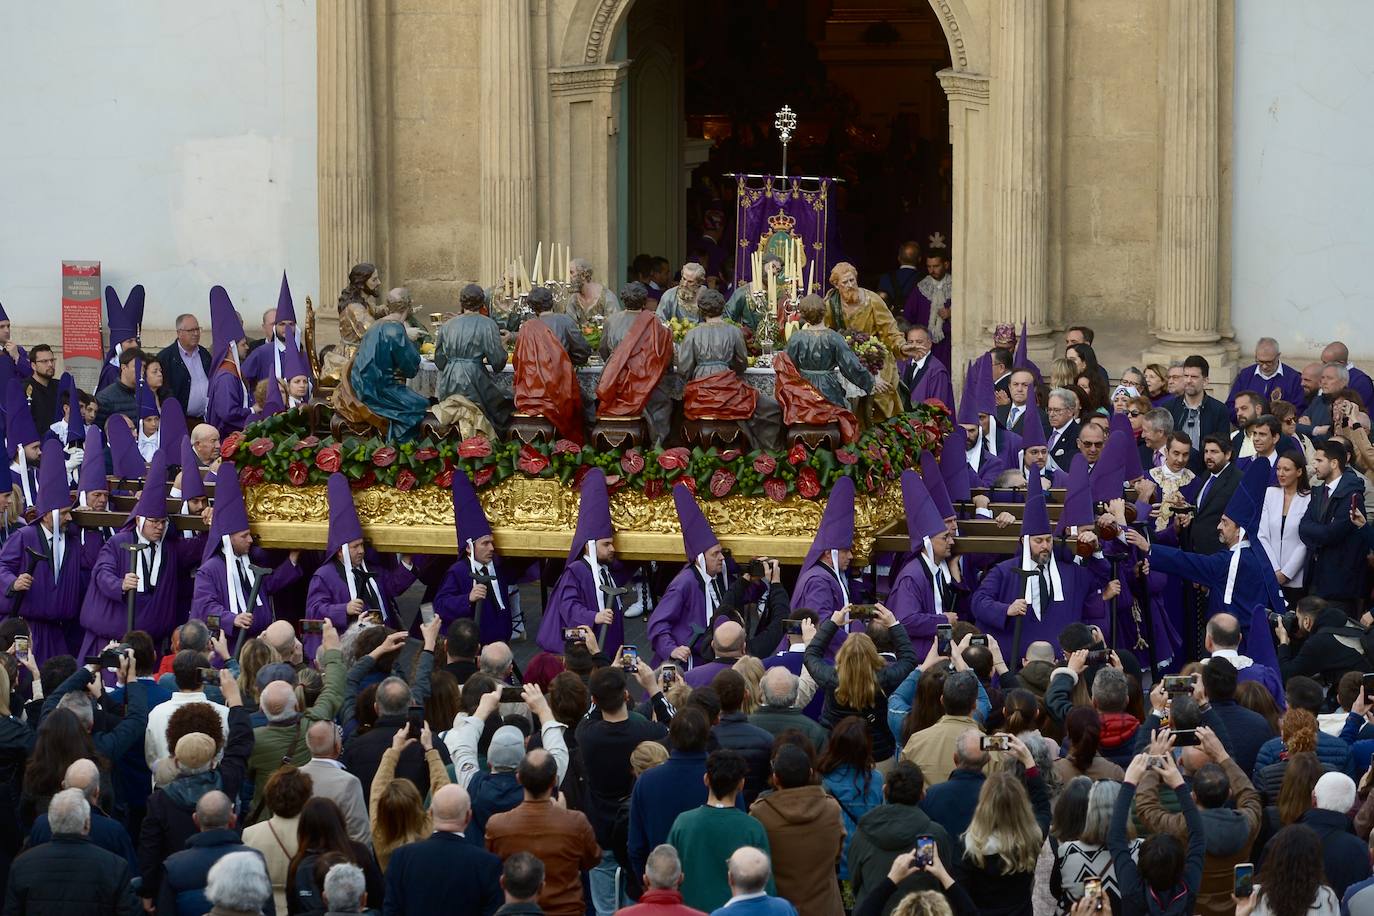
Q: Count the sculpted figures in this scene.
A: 12